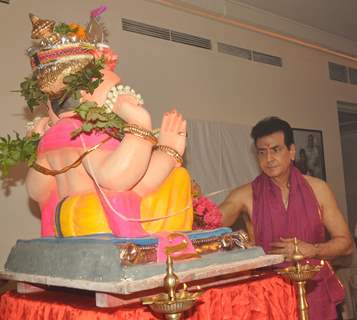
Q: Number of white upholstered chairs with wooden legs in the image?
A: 0